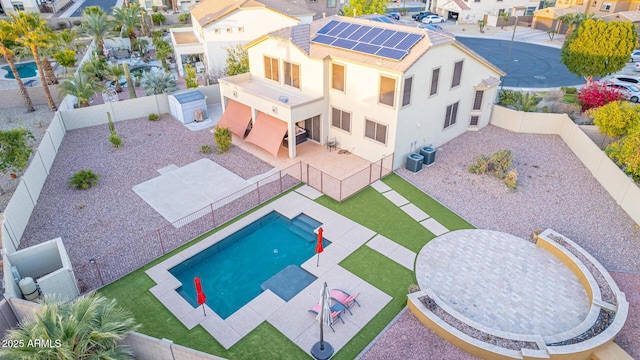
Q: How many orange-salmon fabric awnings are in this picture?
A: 2